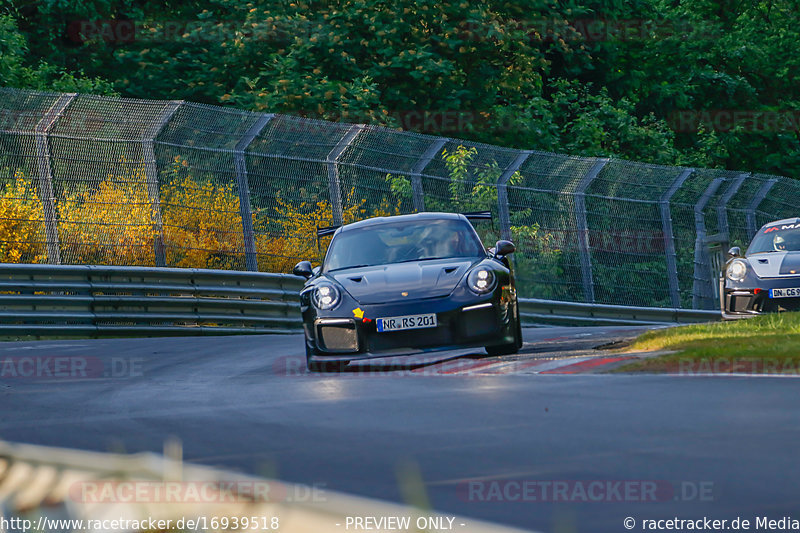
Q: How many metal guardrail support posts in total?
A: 11